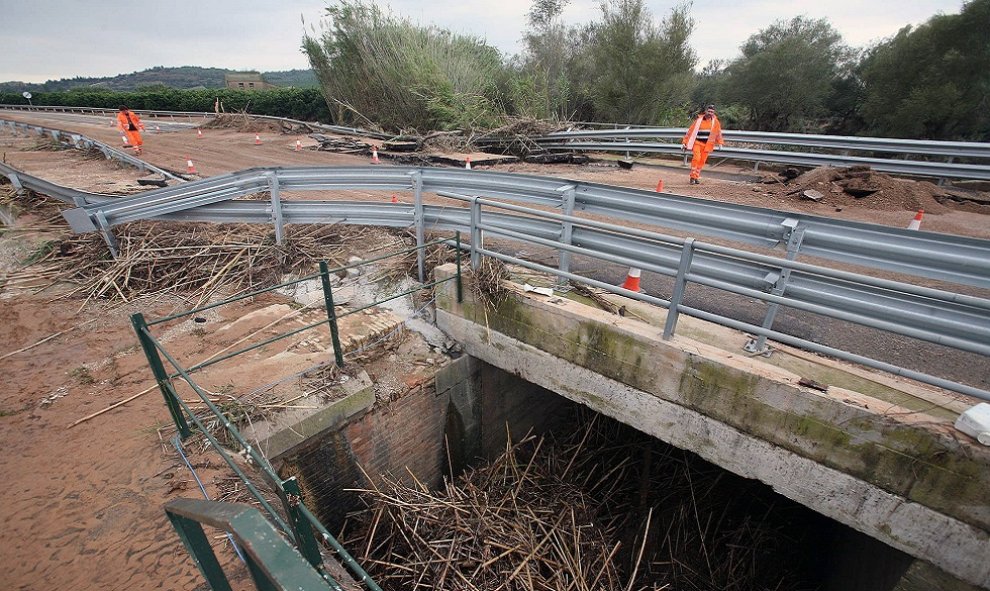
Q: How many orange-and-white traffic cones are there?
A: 13